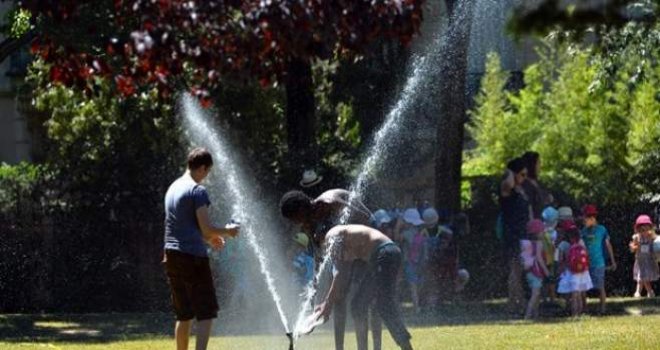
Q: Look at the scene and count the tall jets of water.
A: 2